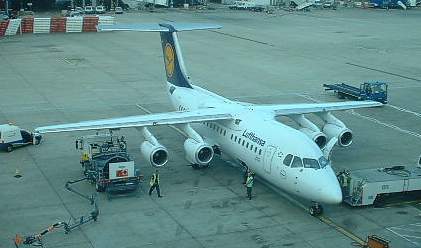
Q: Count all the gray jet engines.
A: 4